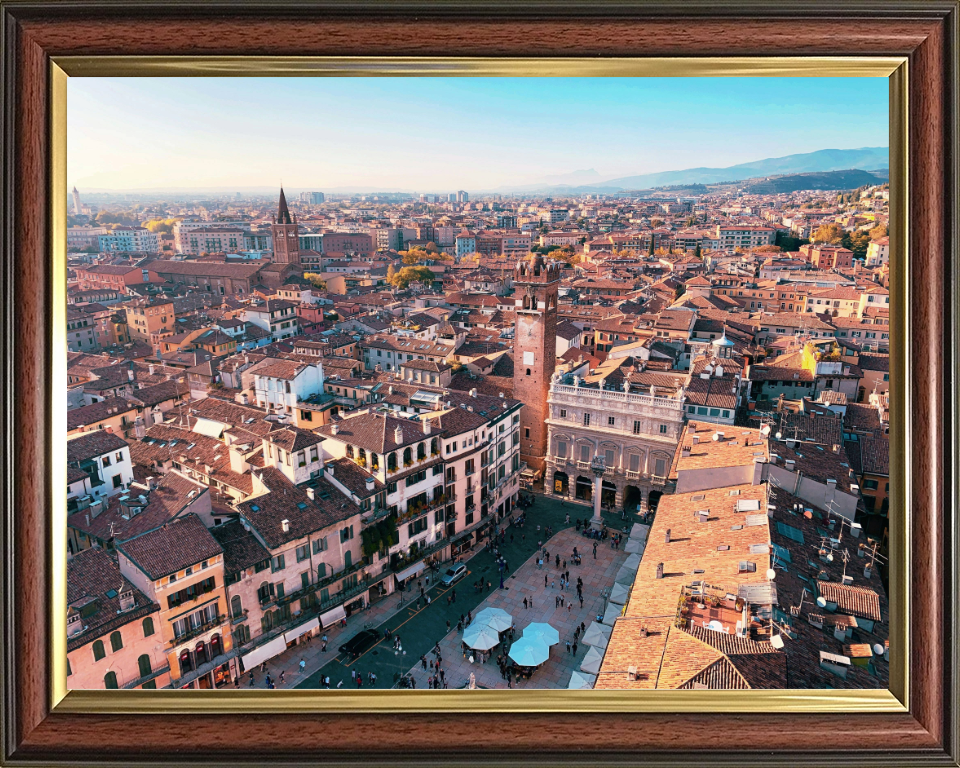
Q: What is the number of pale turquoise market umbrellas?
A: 4